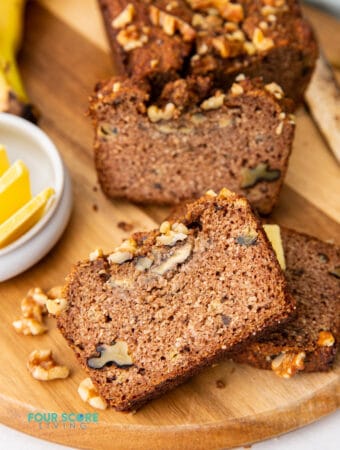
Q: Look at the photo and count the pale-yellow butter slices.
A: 4